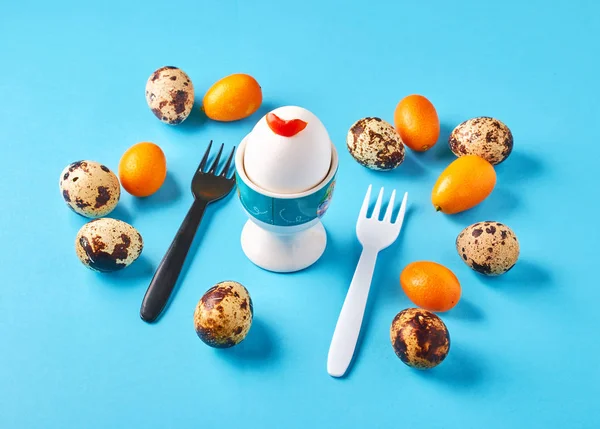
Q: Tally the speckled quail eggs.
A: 8